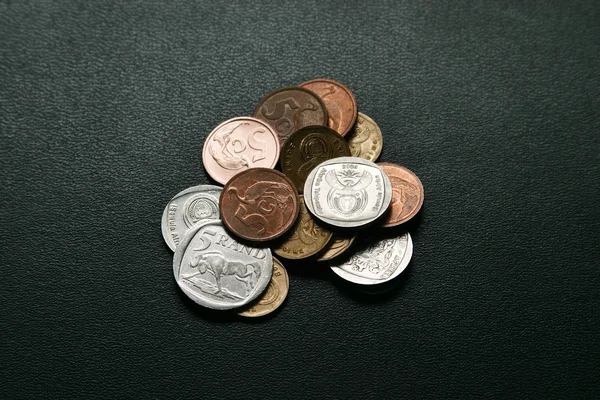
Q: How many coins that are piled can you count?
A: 14